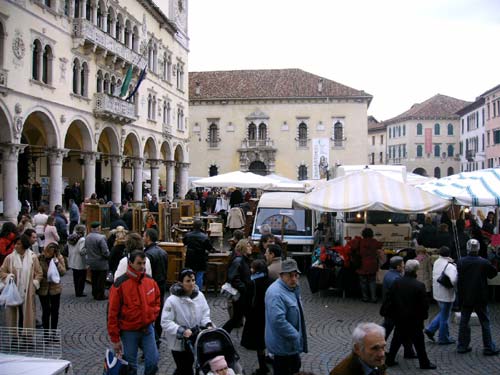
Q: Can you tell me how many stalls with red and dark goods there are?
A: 1